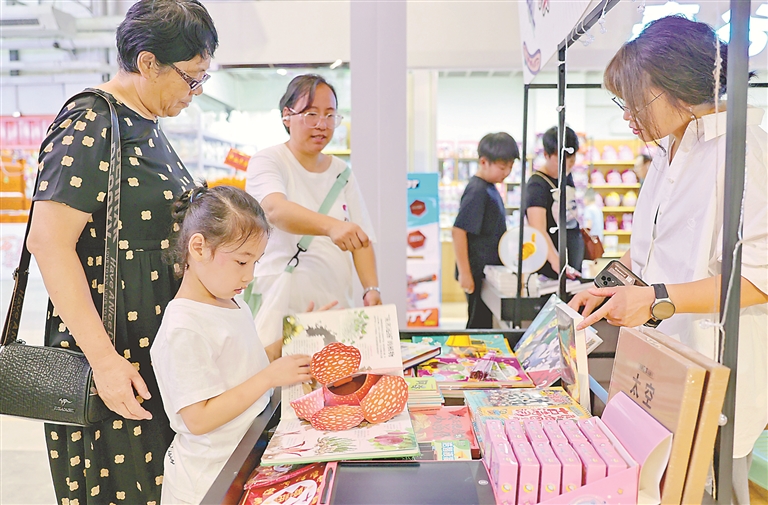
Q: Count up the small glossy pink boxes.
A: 12